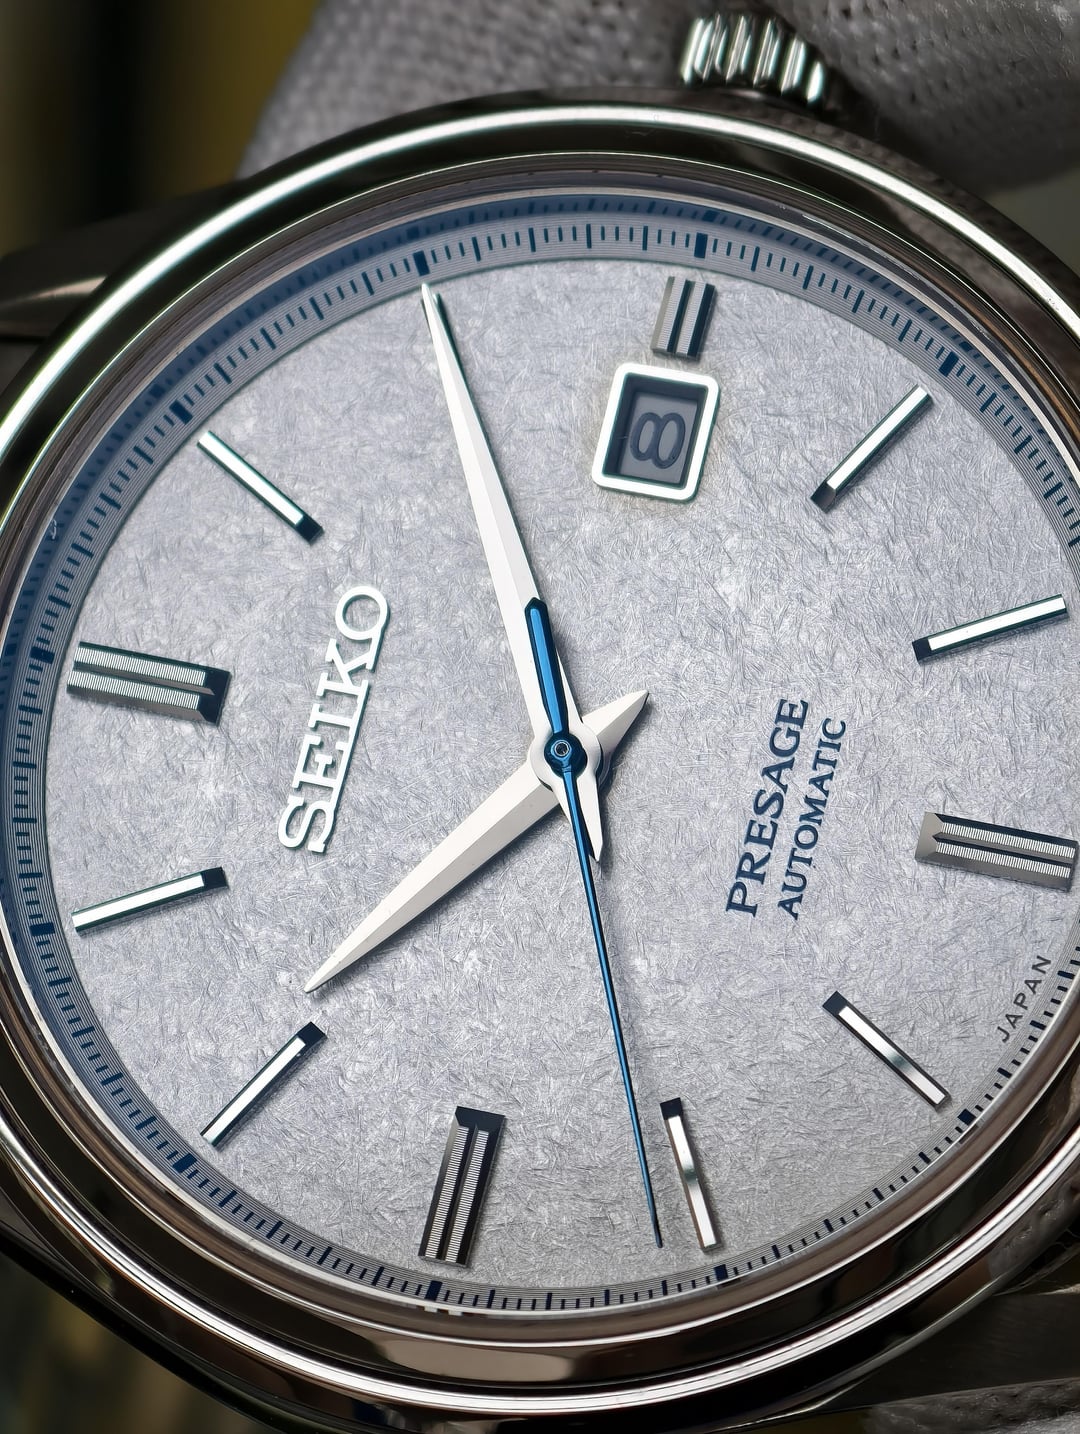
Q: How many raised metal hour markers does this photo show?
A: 11